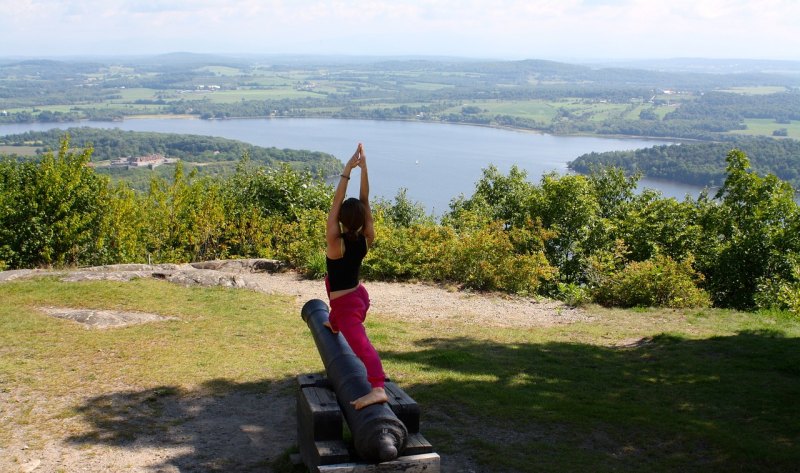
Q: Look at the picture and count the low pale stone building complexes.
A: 1